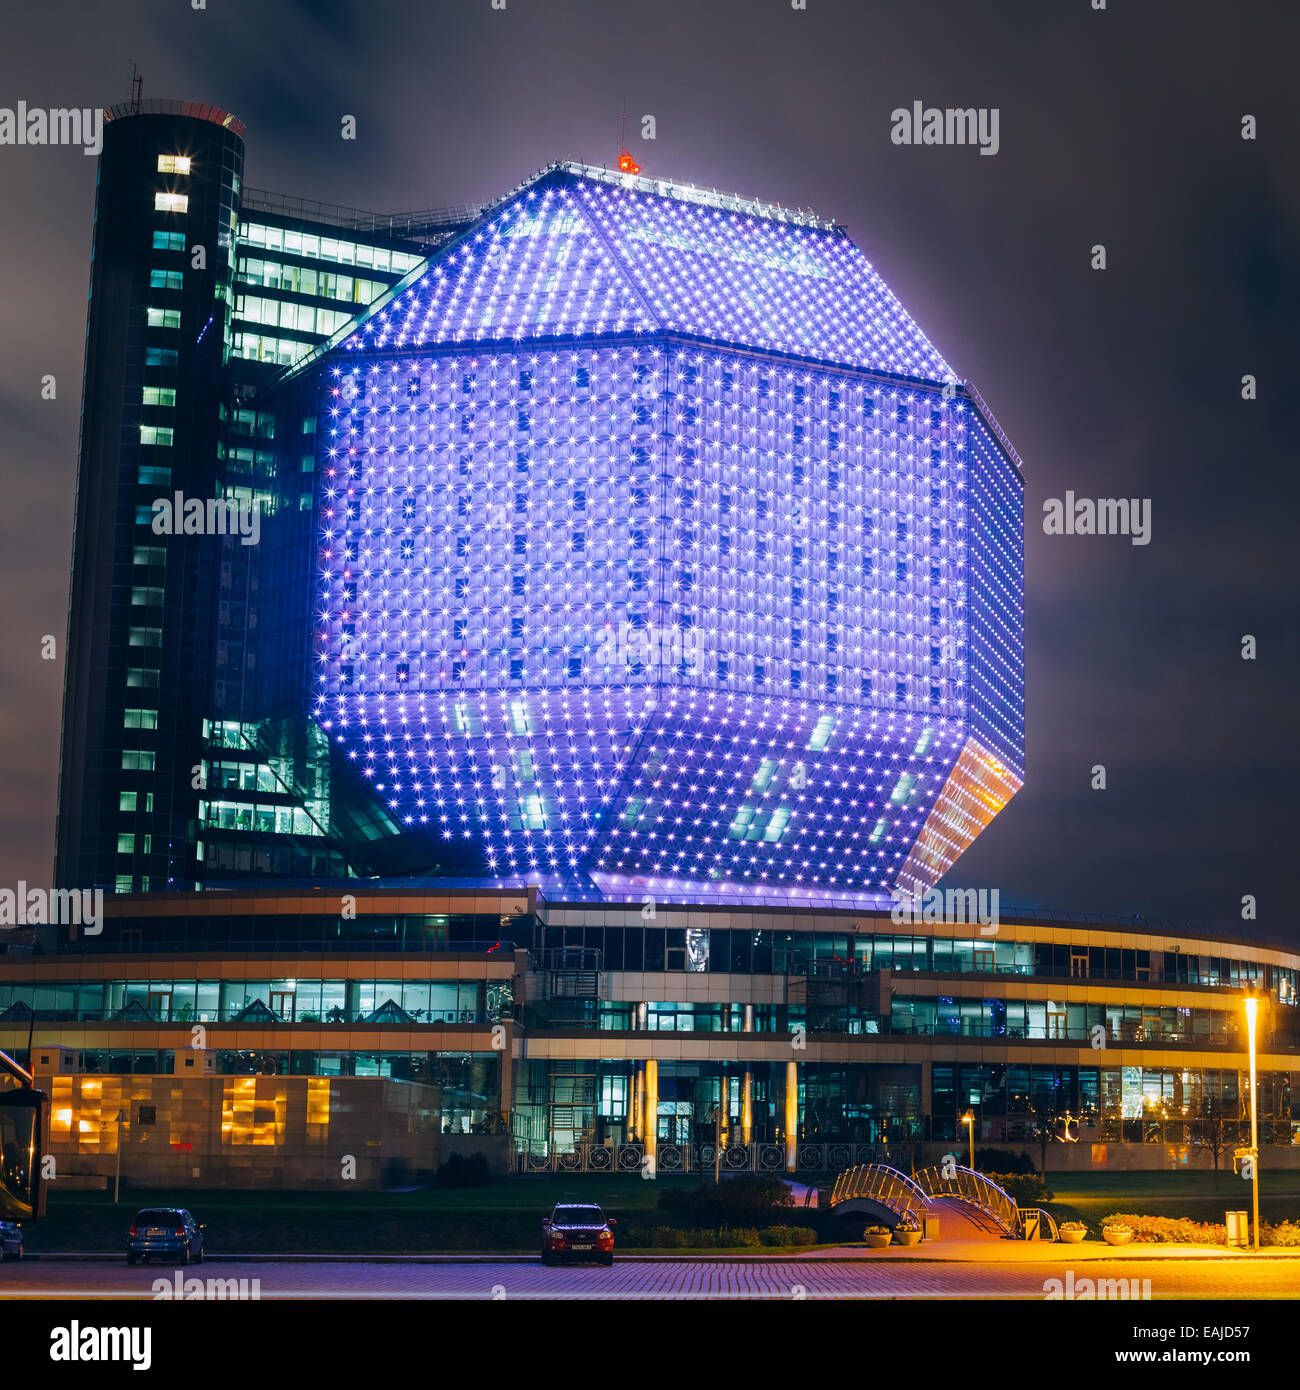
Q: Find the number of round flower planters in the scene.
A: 4